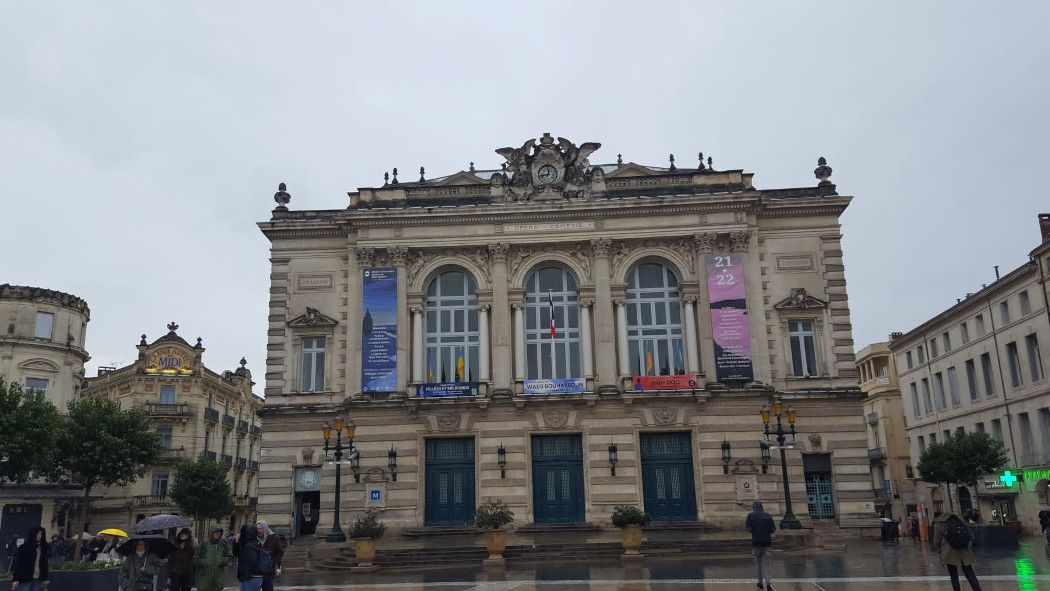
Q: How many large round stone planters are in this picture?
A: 3